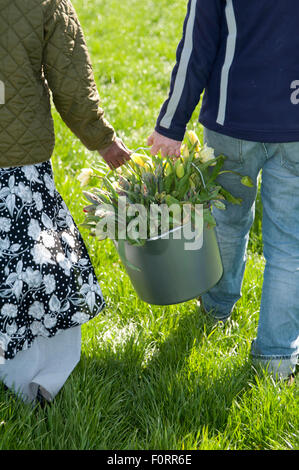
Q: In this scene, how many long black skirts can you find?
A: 1